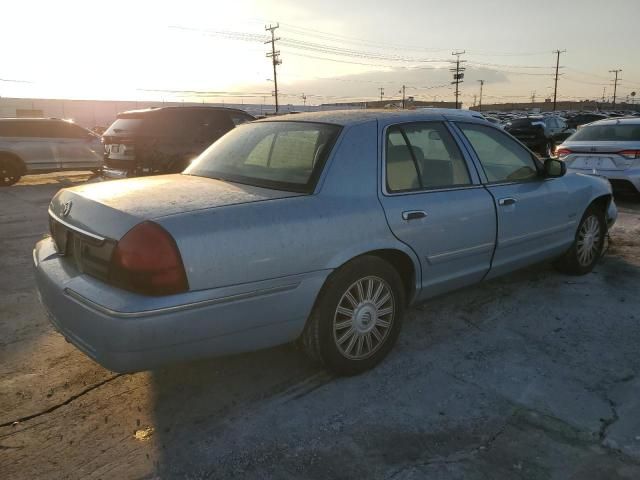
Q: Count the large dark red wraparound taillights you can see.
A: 1